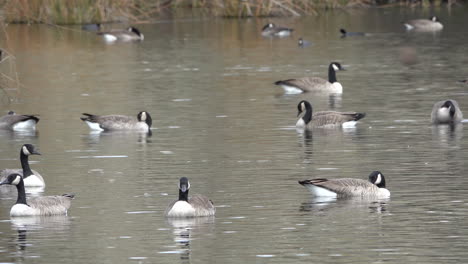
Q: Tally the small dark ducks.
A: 3